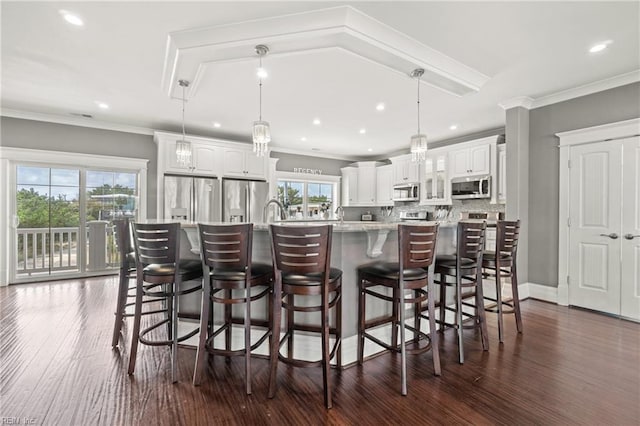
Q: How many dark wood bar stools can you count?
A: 7